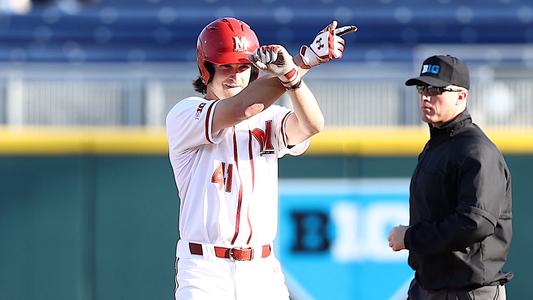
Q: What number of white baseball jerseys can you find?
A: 1